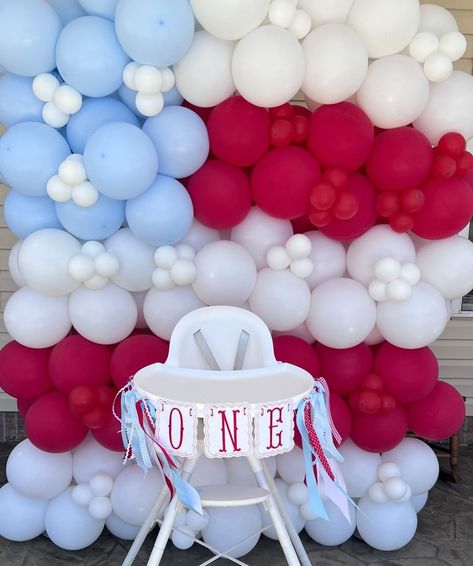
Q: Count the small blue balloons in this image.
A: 0